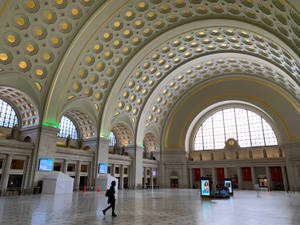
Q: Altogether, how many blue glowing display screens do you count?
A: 4